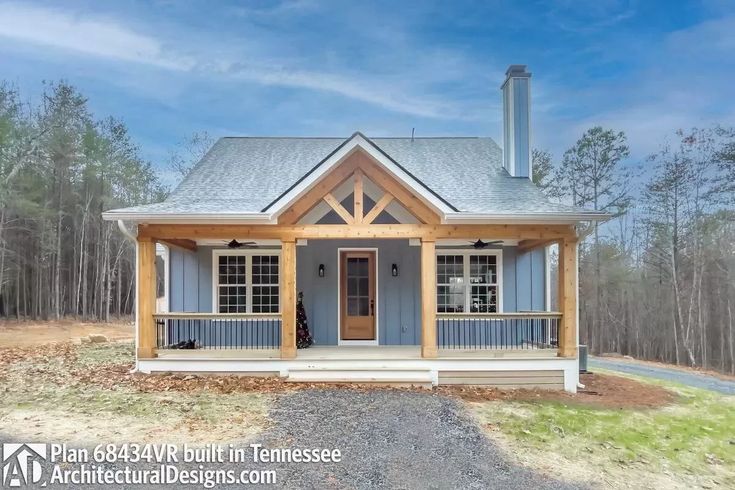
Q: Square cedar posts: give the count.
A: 4